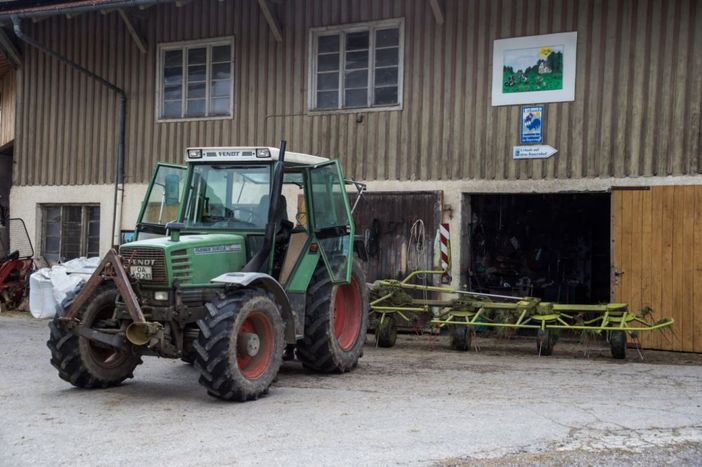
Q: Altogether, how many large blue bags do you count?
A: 0